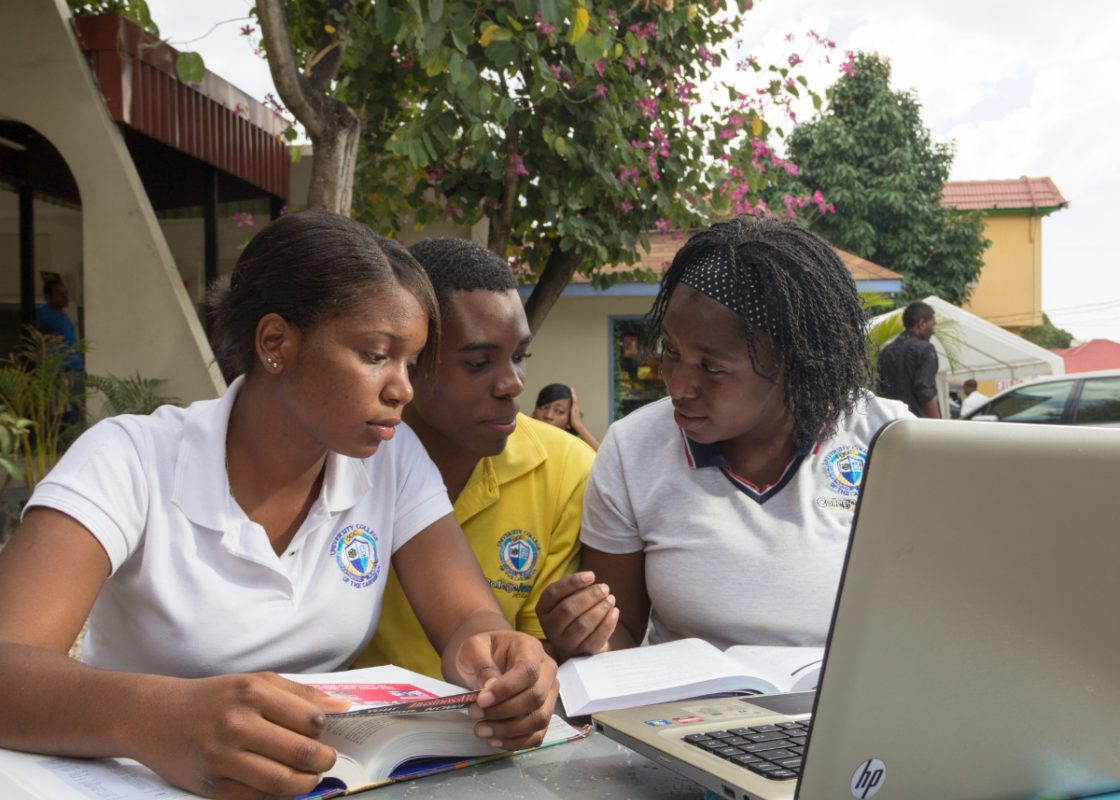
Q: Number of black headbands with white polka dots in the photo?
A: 1